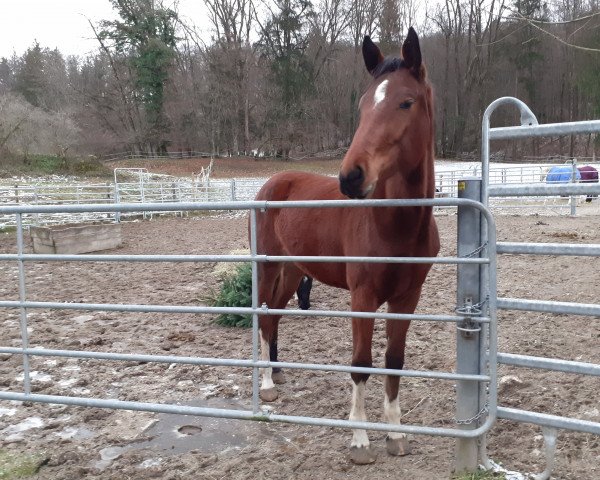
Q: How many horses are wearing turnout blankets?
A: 2